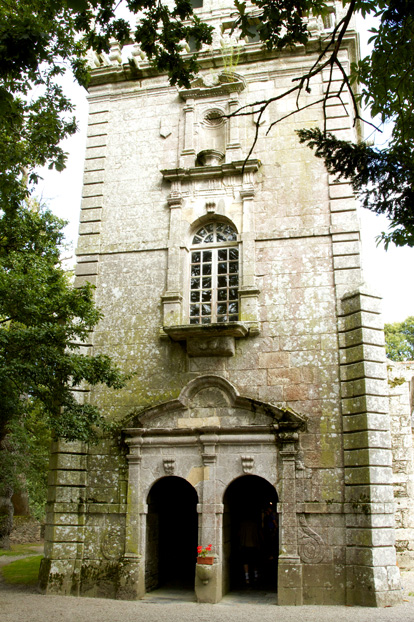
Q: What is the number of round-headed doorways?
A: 2